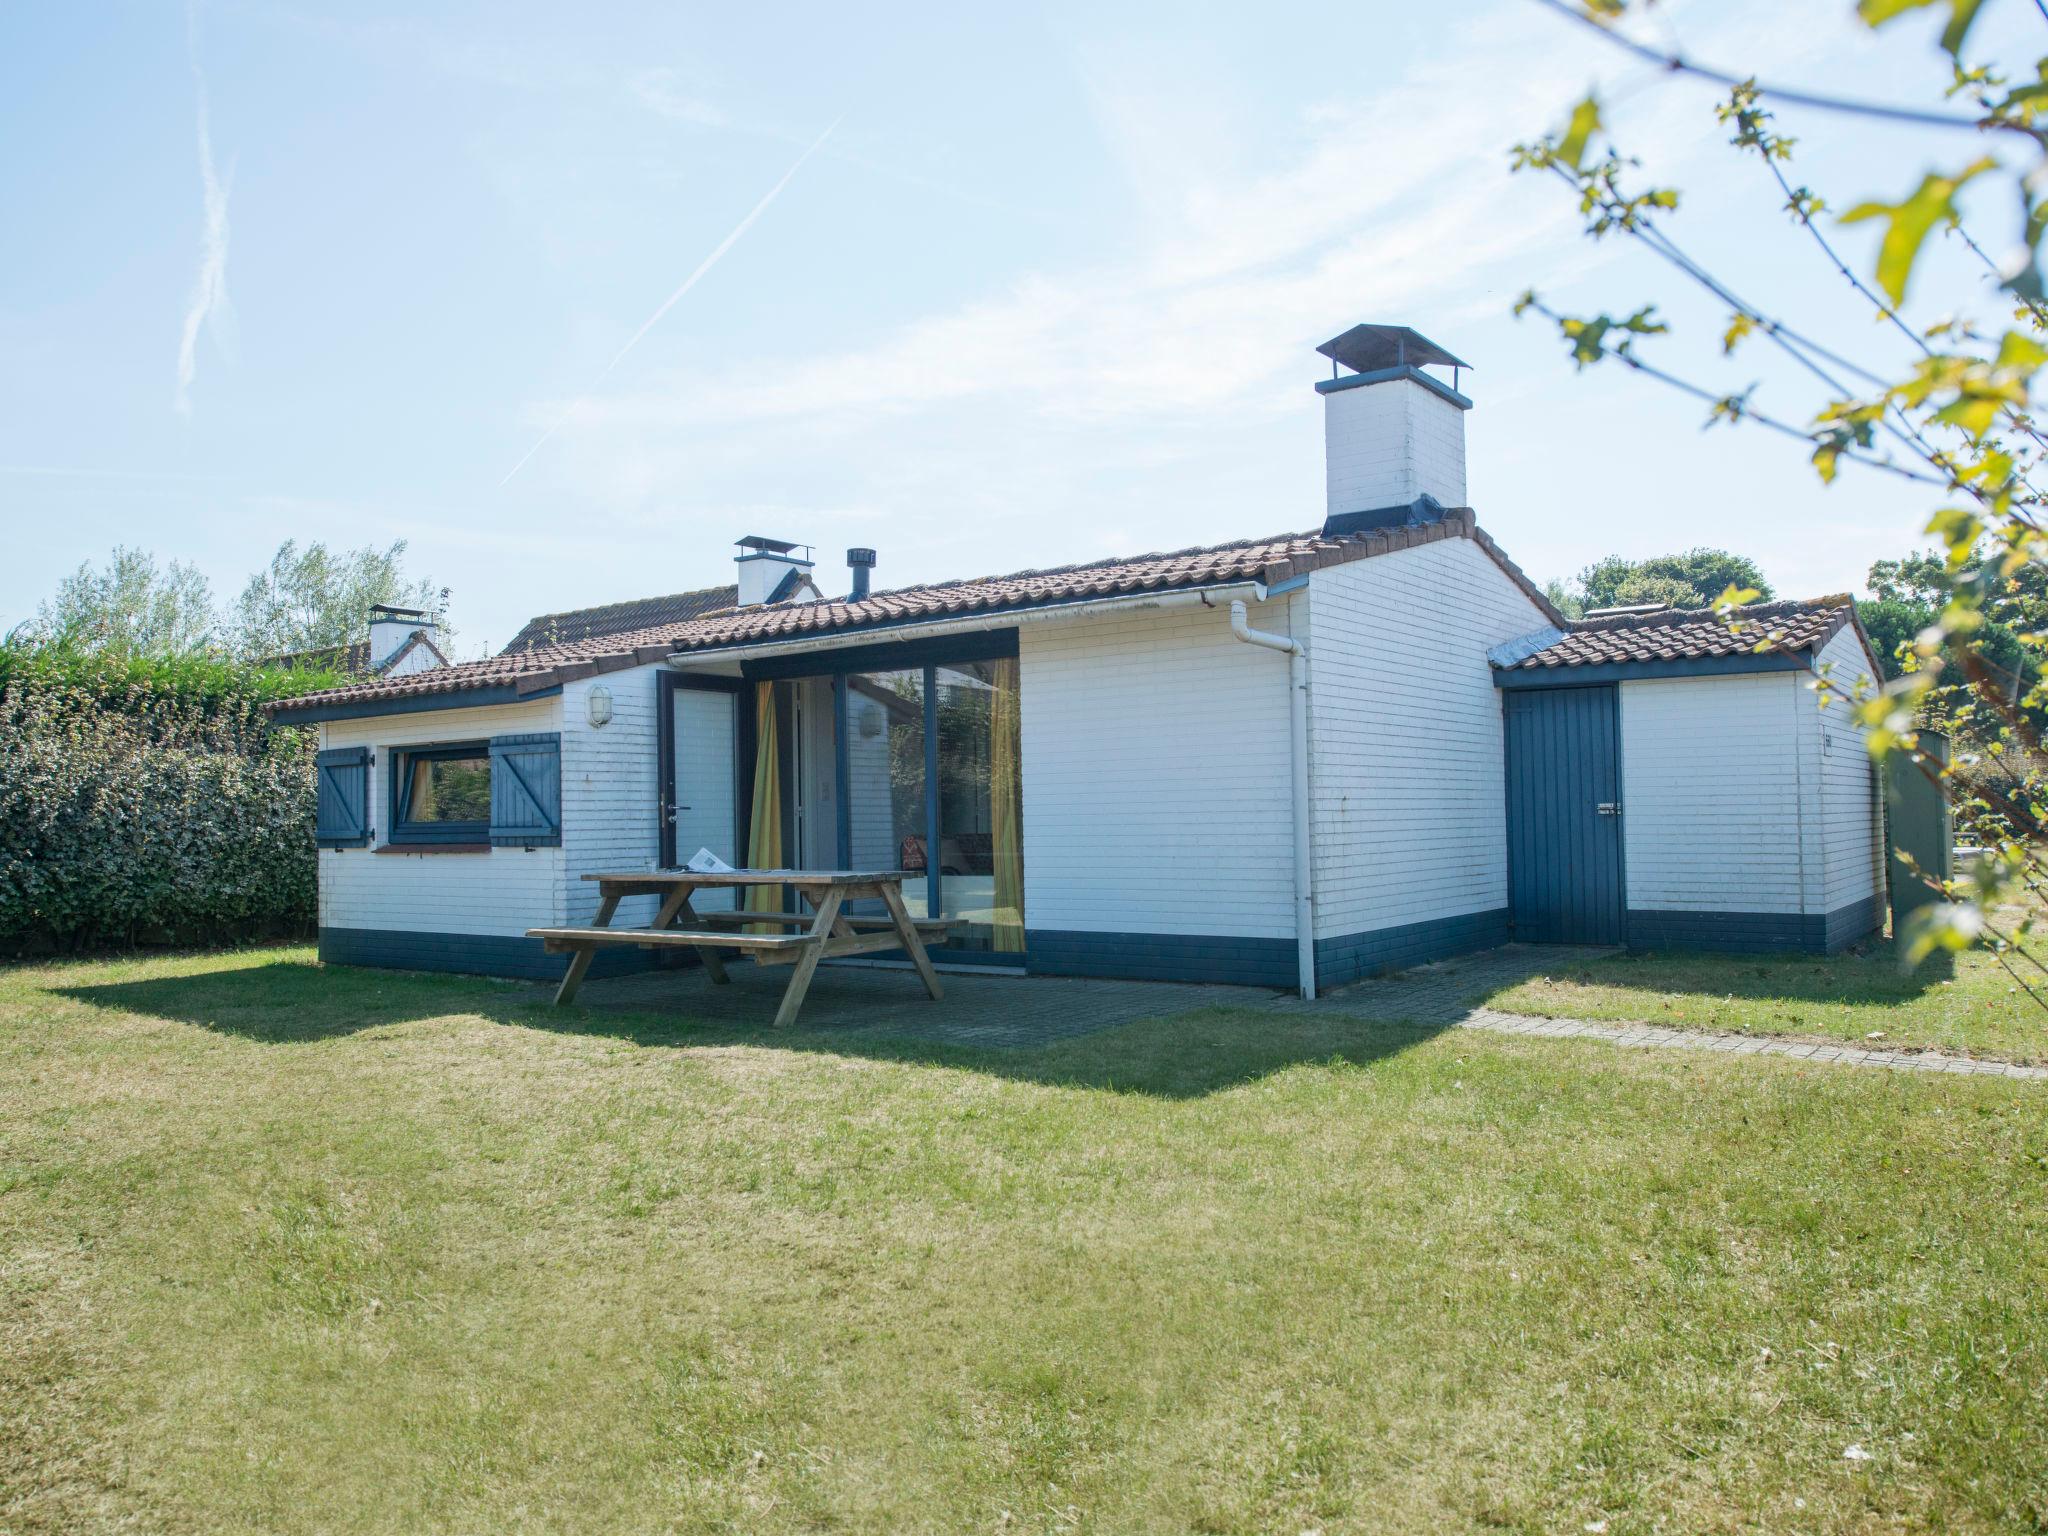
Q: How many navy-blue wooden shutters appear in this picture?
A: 2